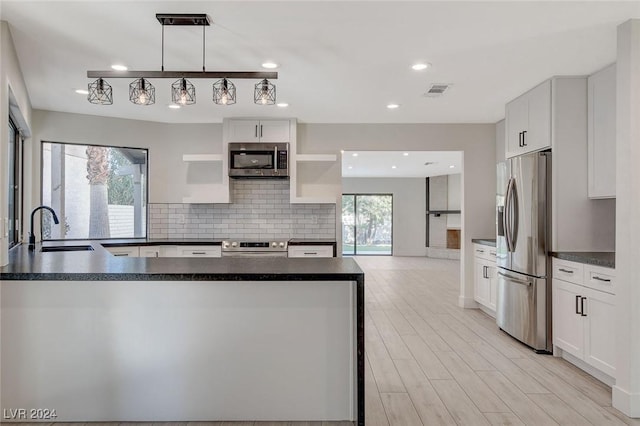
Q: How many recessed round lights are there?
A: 12